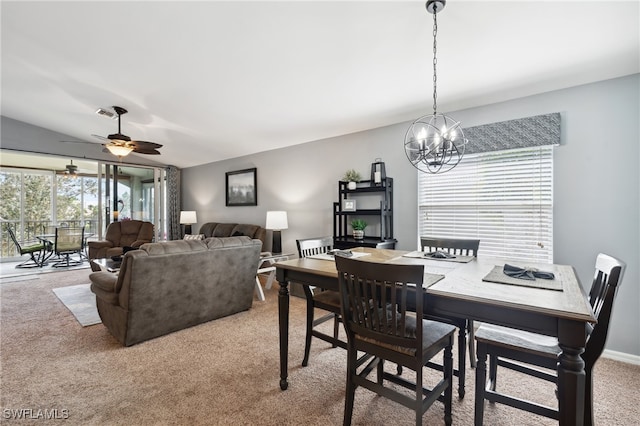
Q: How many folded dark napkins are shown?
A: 3